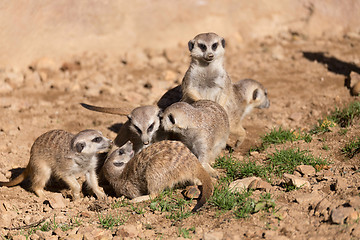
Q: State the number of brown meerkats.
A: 6